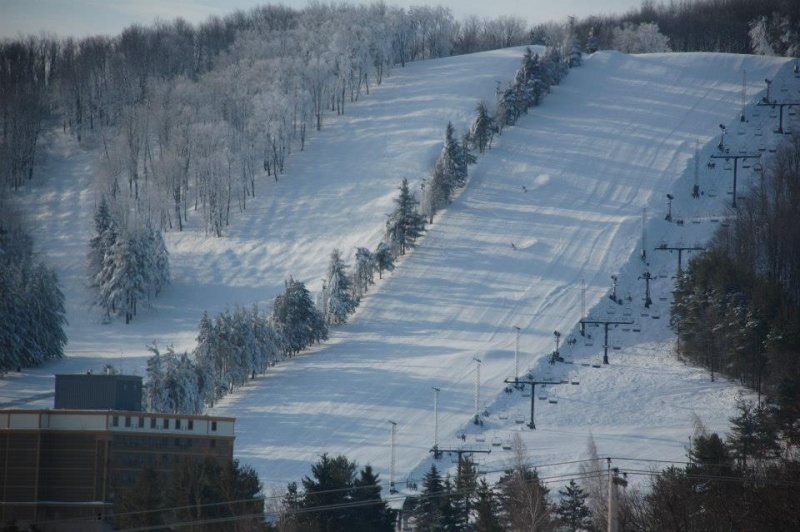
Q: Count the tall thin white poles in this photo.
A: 8